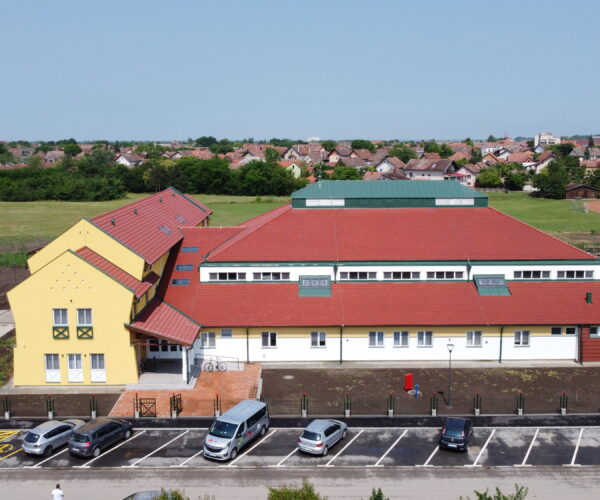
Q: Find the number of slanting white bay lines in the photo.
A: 12